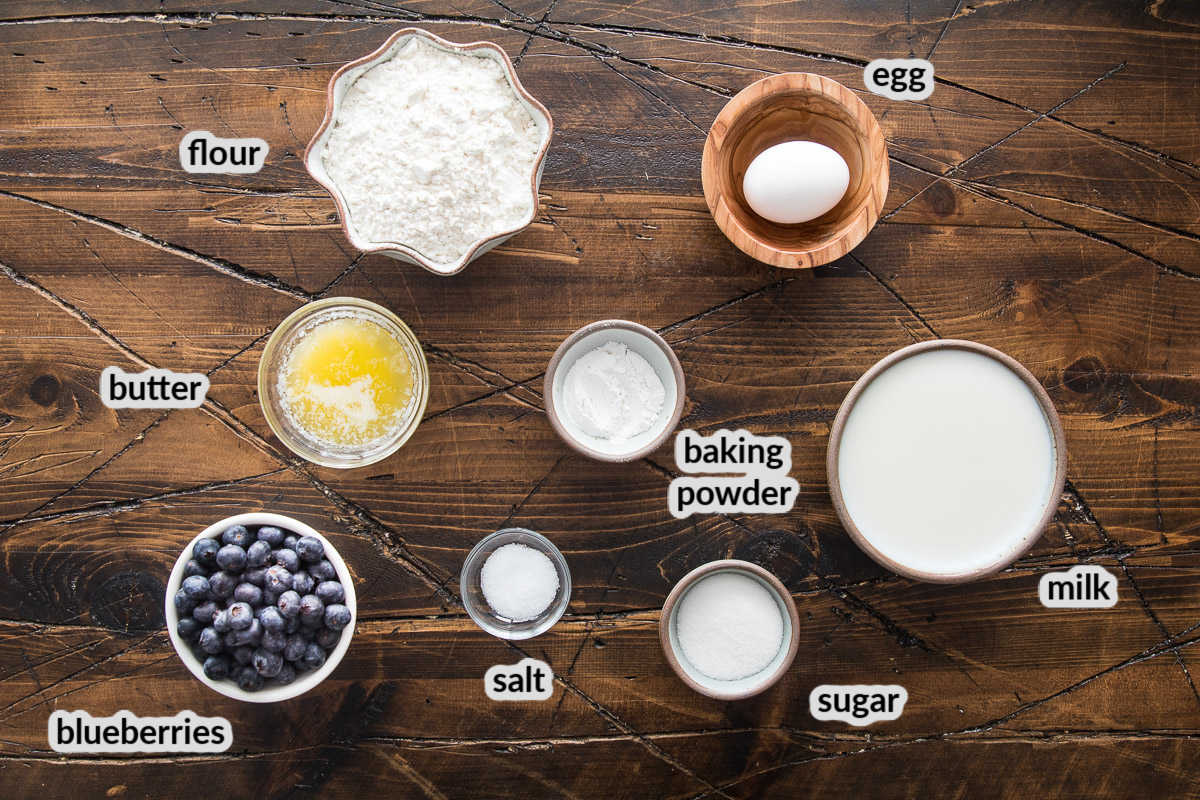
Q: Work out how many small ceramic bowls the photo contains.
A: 2